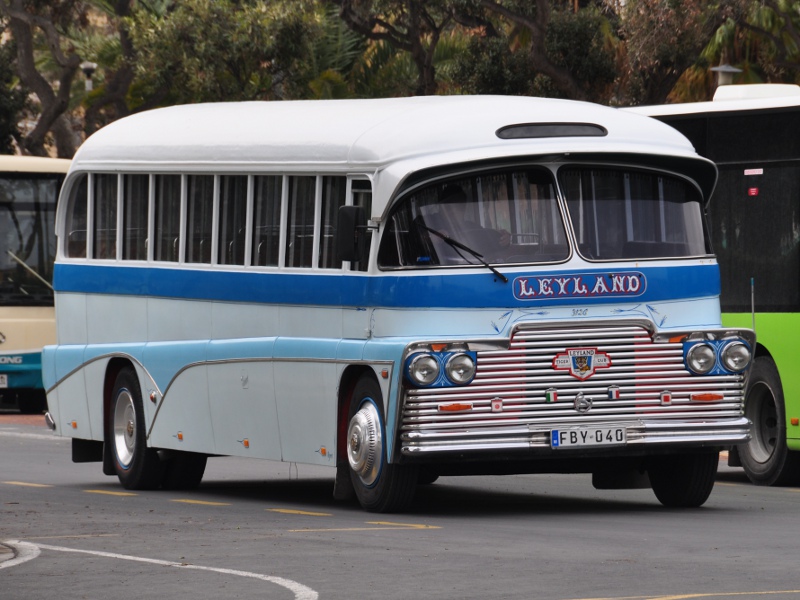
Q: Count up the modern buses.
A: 2